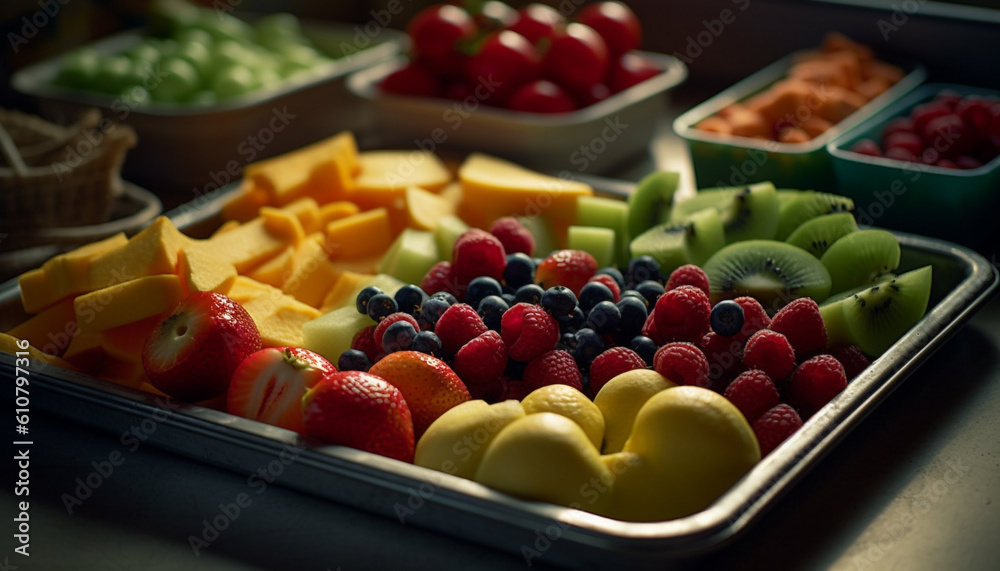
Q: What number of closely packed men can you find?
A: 0